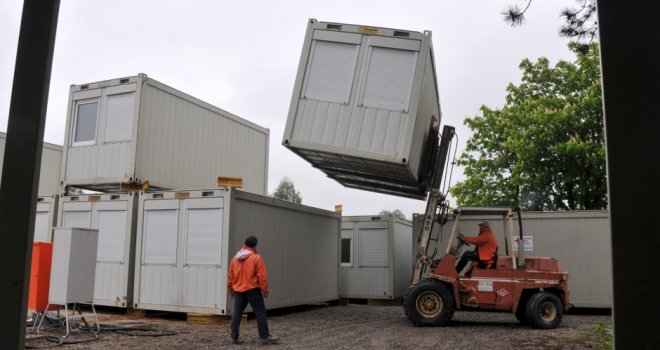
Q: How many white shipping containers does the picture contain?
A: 8